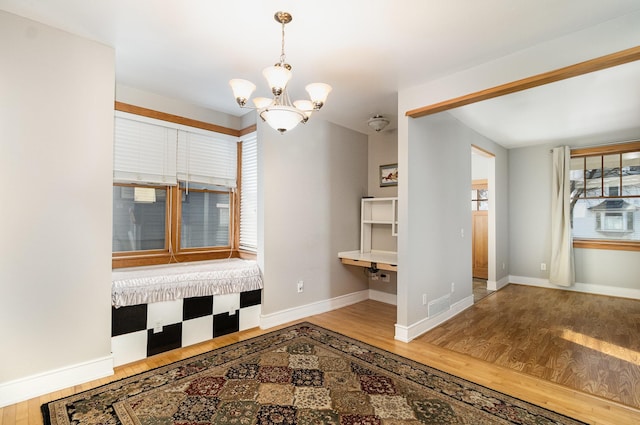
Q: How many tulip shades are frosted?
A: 5